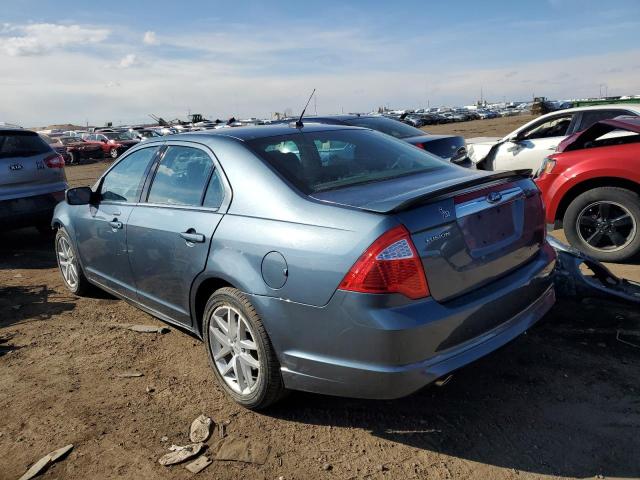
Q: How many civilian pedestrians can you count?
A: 0